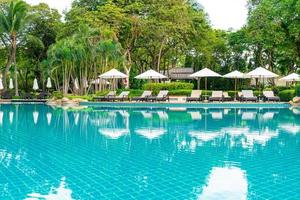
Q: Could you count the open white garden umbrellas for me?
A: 6